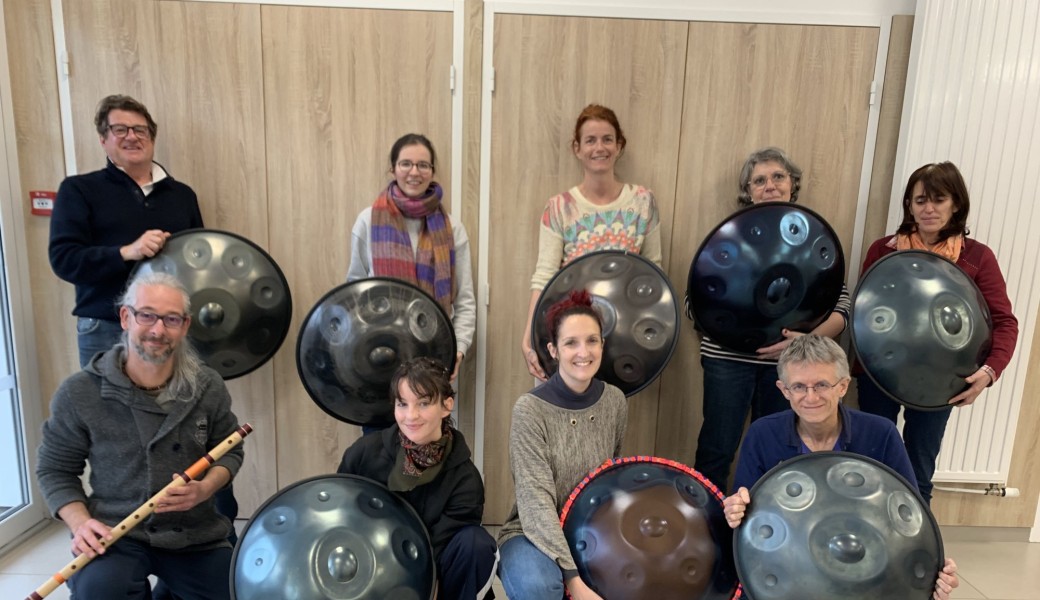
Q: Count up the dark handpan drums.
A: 8